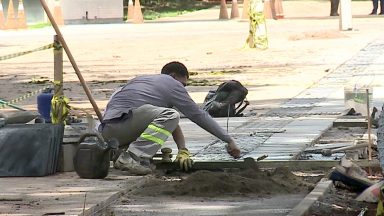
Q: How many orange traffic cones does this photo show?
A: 11